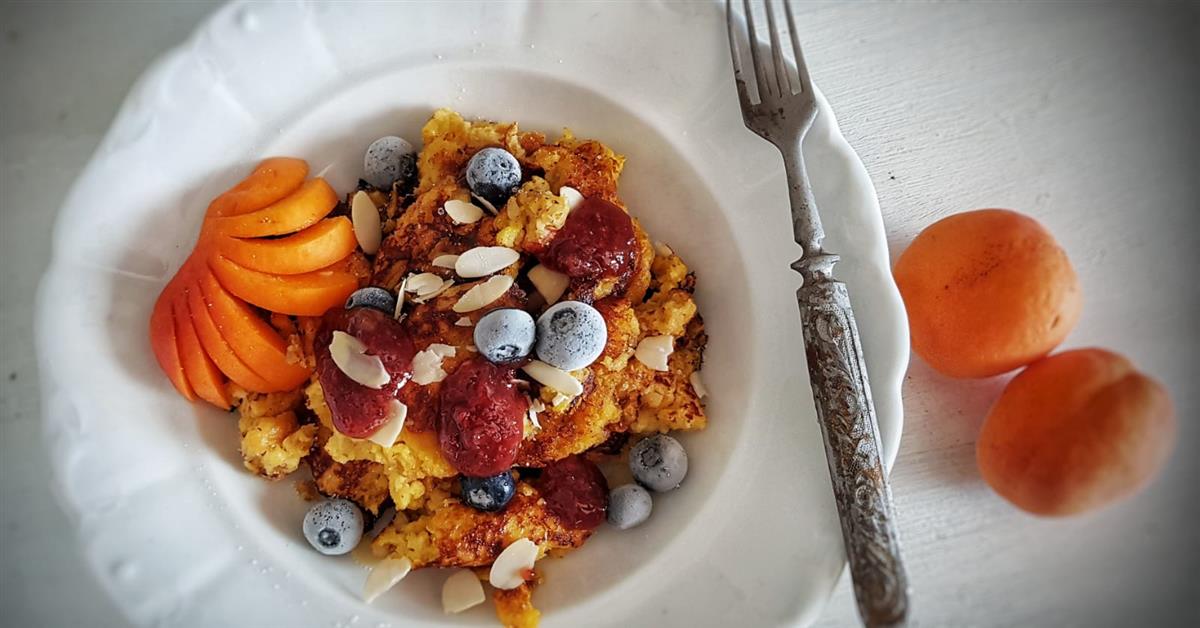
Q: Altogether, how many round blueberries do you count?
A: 9